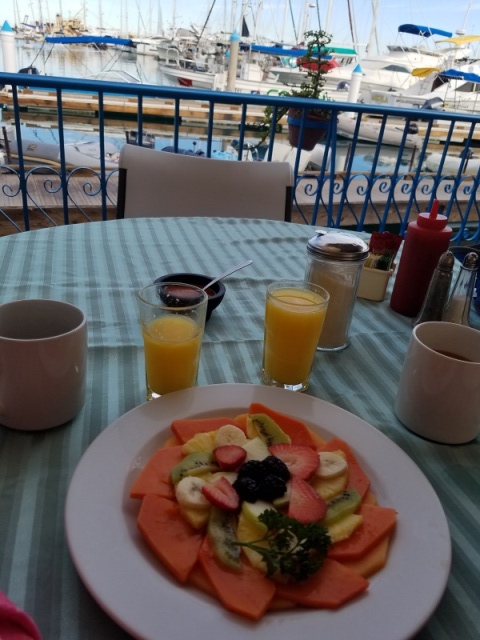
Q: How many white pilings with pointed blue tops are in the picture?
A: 3